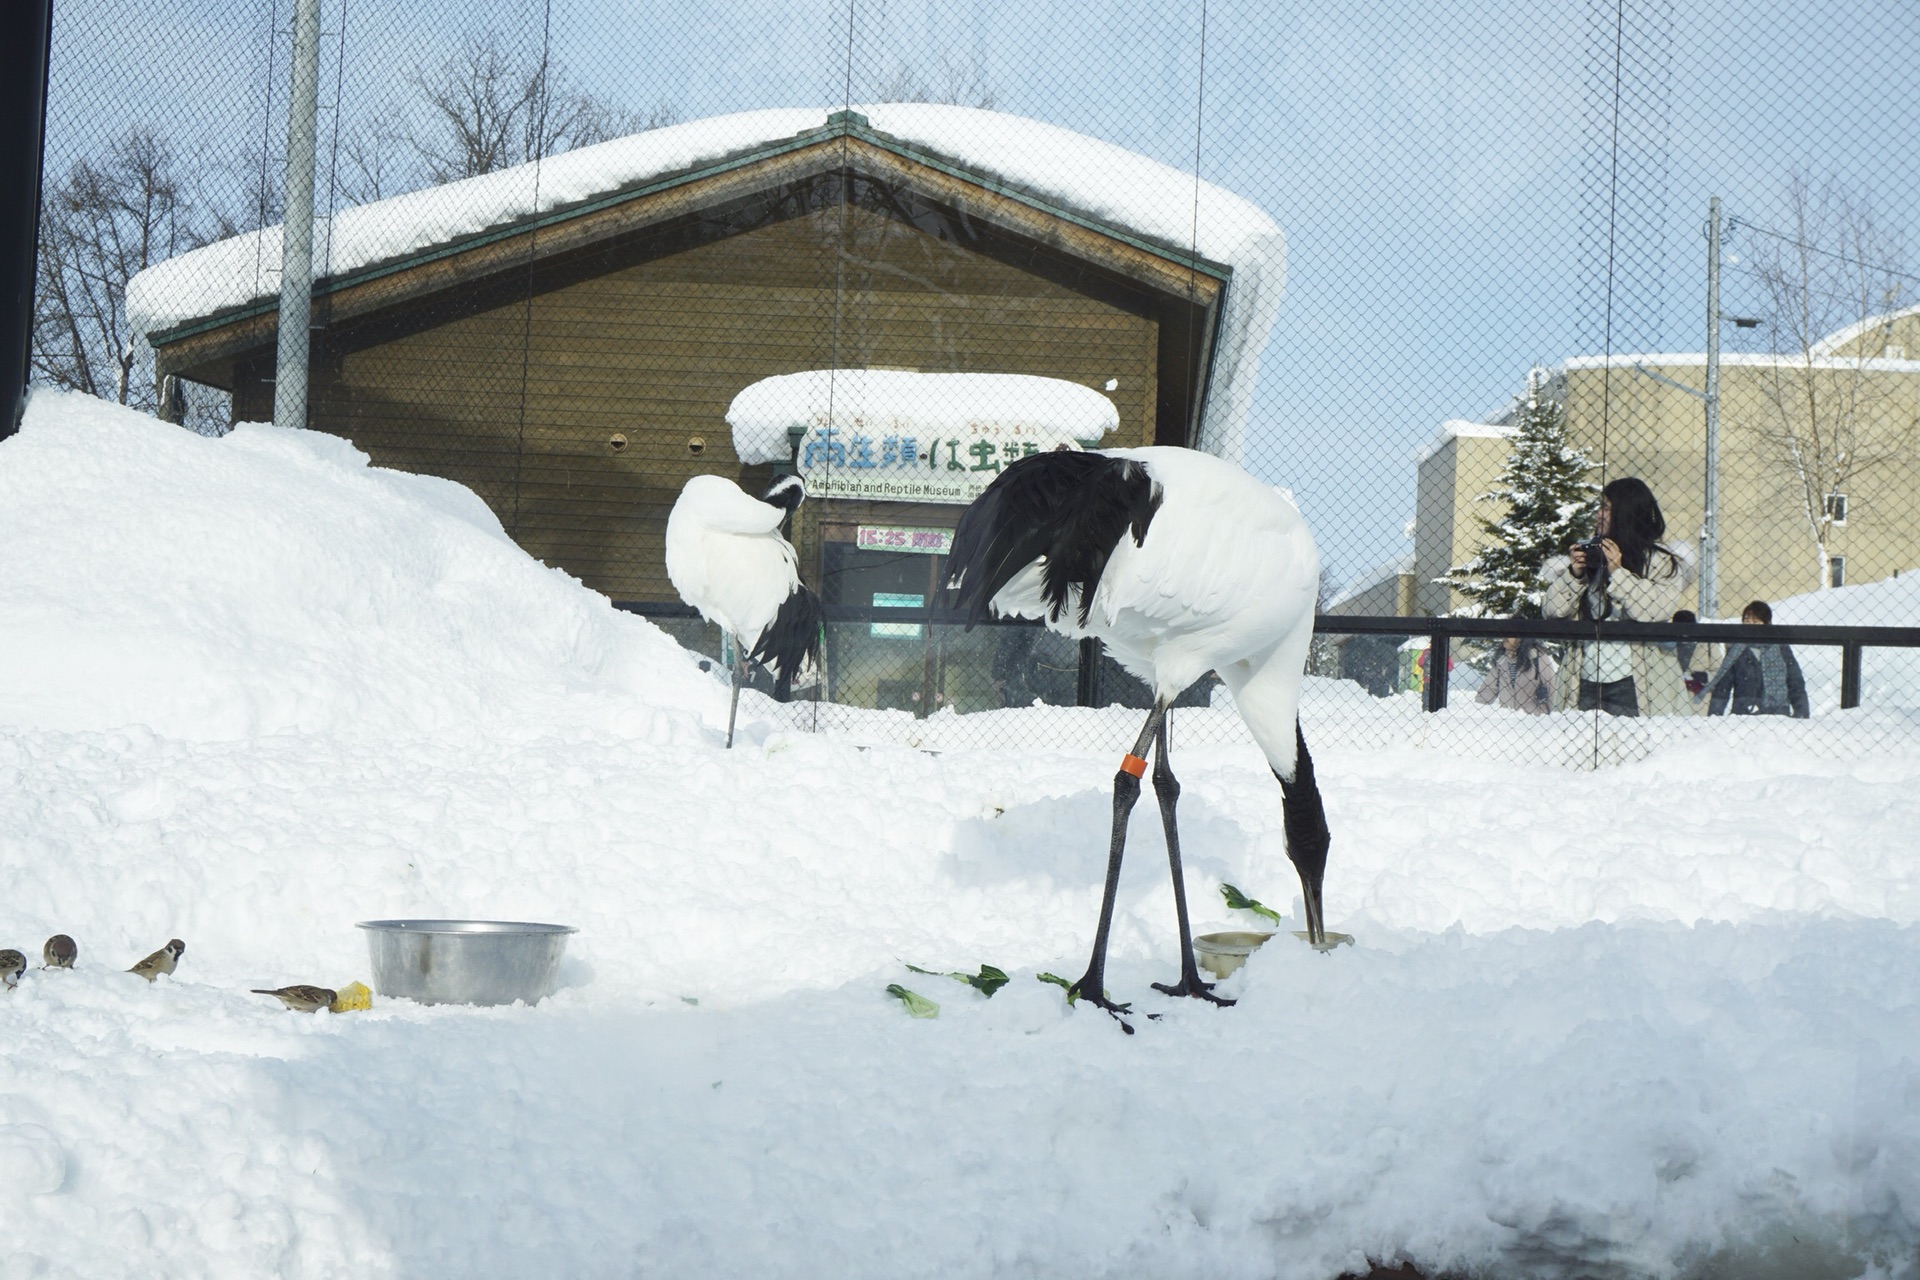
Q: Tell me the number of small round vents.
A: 2